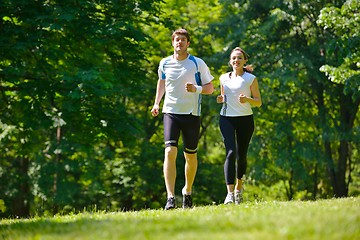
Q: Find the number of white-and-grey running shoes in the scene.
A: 2